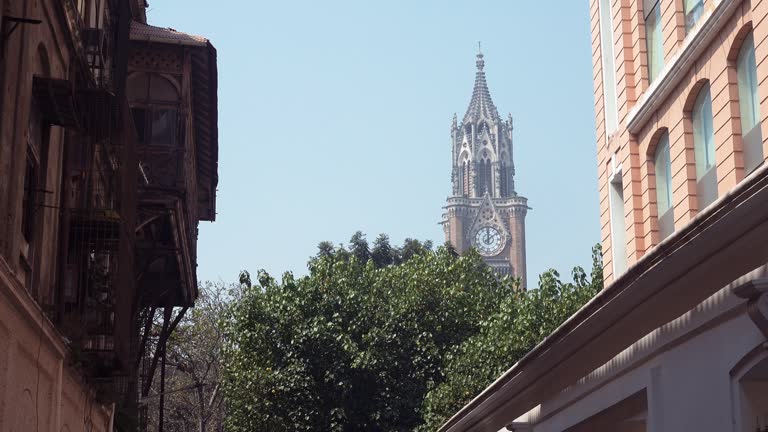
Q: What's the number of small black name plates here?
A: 0